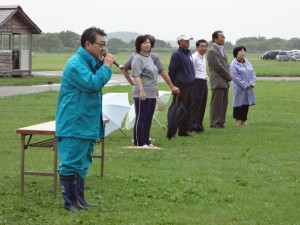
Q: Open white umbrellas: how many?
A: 2